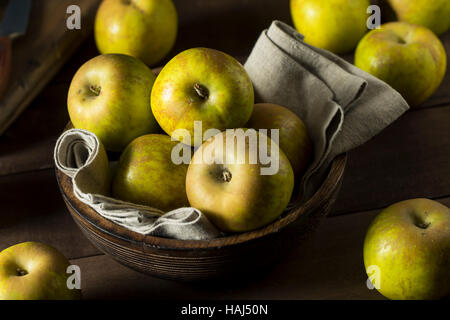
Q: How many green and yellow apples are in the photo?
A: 11